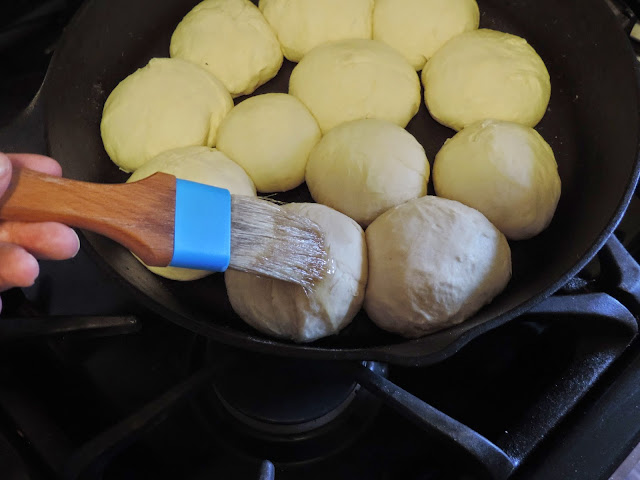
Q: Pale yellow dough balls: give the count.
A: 12